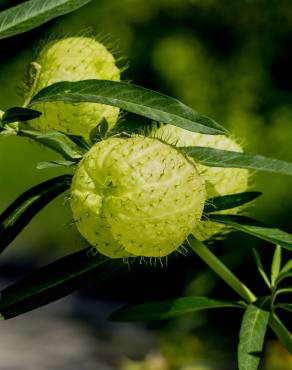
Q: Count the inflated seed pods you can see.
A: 3